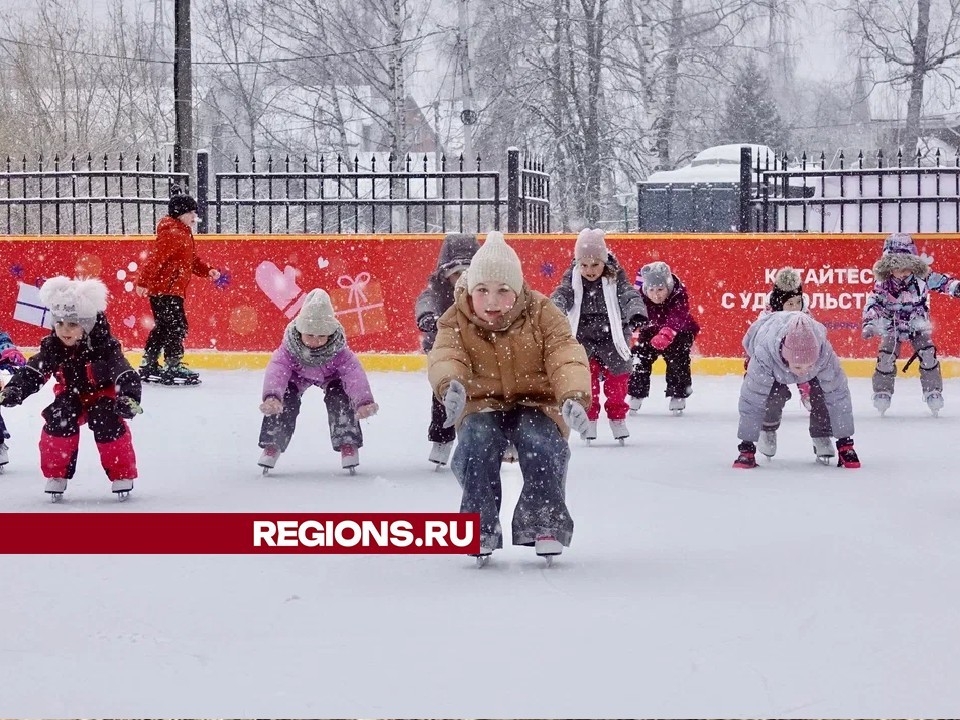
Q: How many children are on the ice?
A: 11